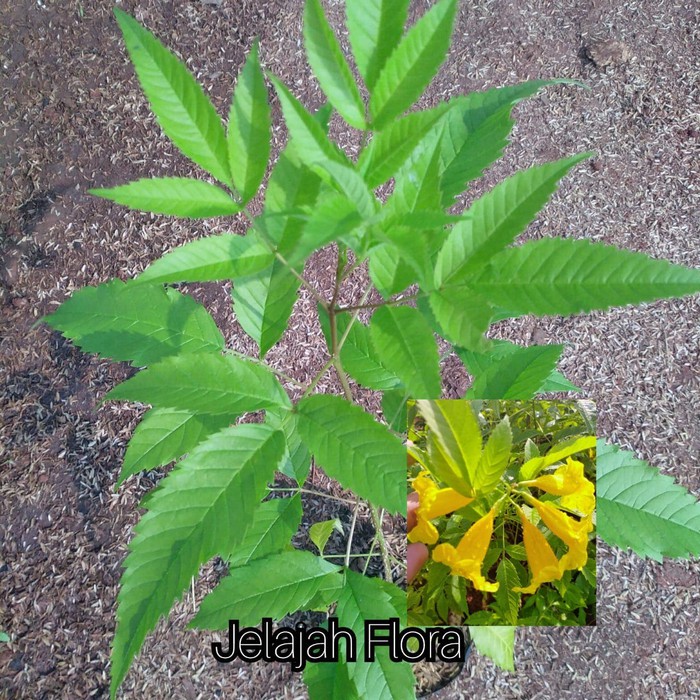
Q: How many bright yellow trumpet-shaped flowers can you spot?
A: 5